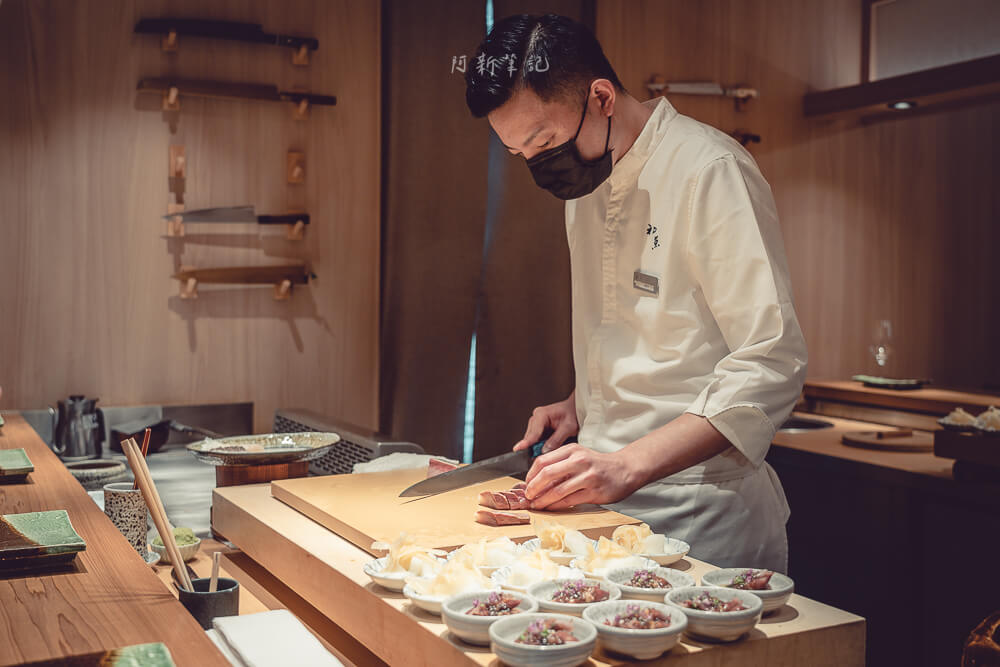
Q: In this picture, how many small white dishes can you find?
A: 14